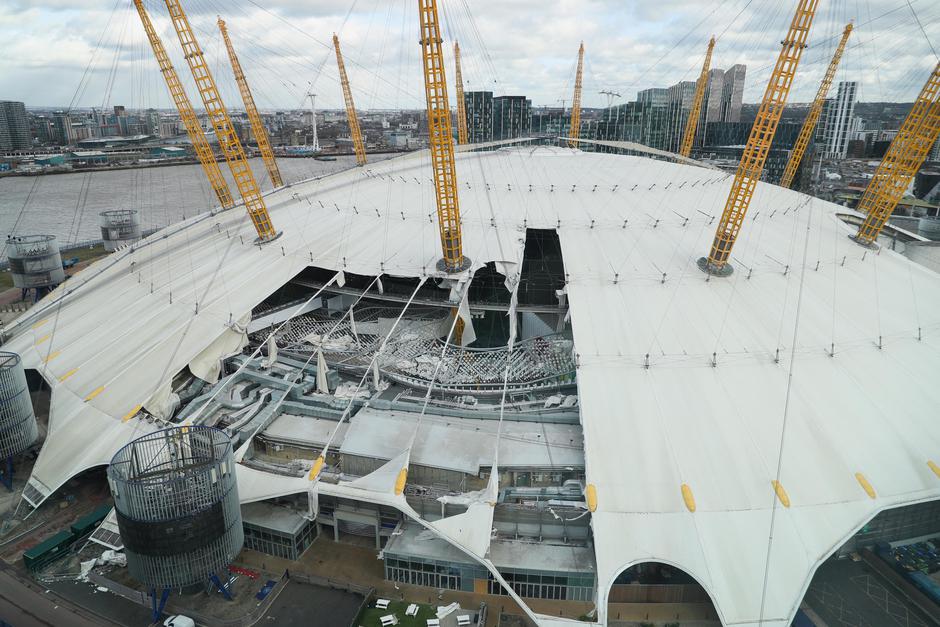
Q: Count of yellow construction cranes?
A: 12